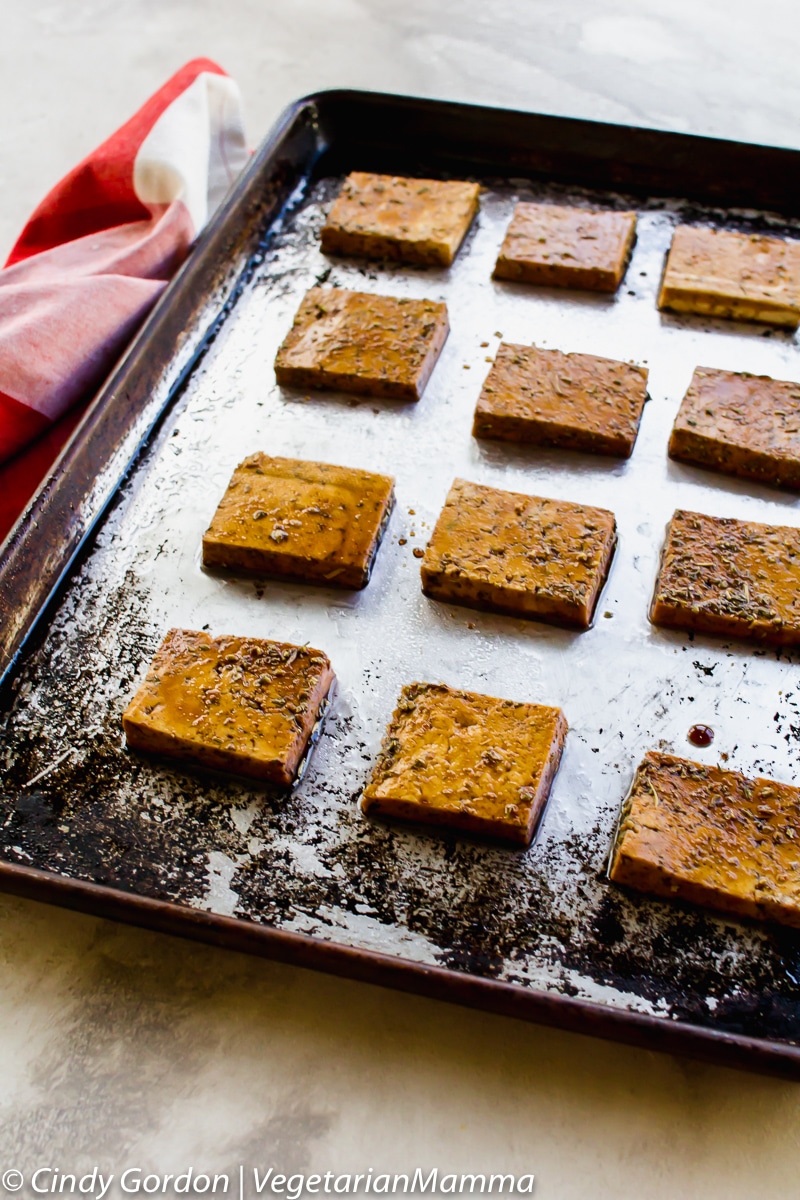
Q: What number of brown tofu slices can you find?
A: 12